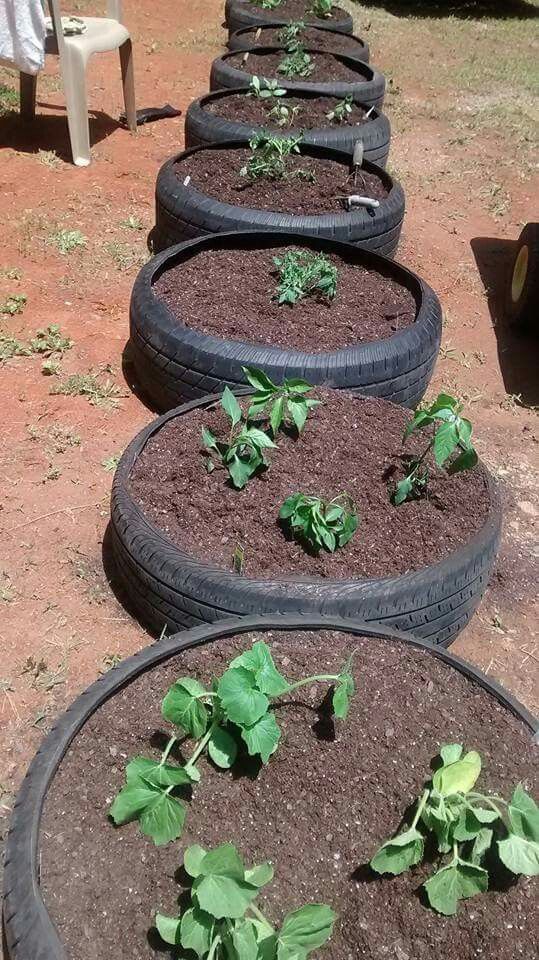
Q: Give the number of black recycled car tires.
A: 8